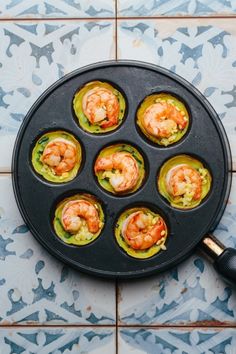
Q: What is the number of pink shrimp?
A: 7